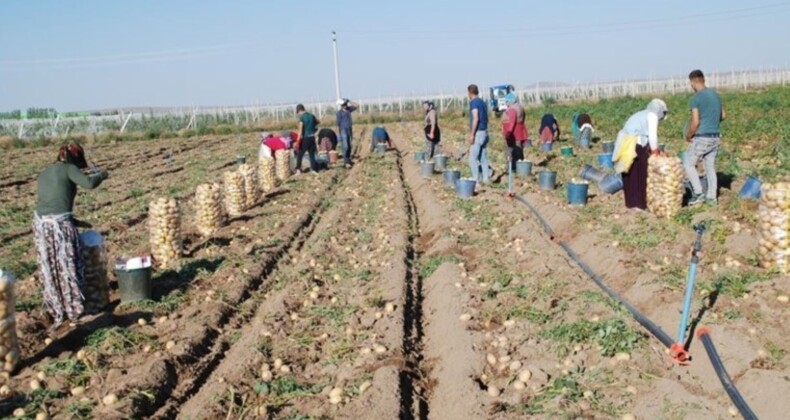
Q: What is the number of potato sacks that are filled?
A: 10